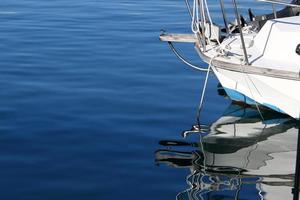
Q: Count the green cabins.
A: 0